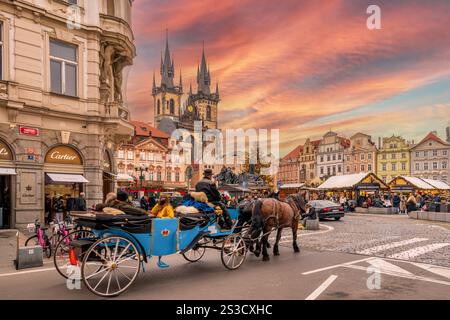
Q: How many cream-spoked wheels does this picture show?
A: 4